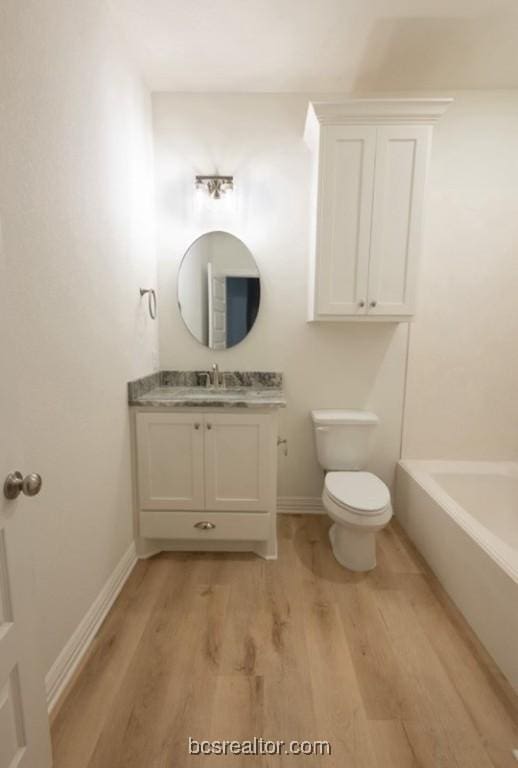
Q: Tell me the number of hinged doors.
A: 5